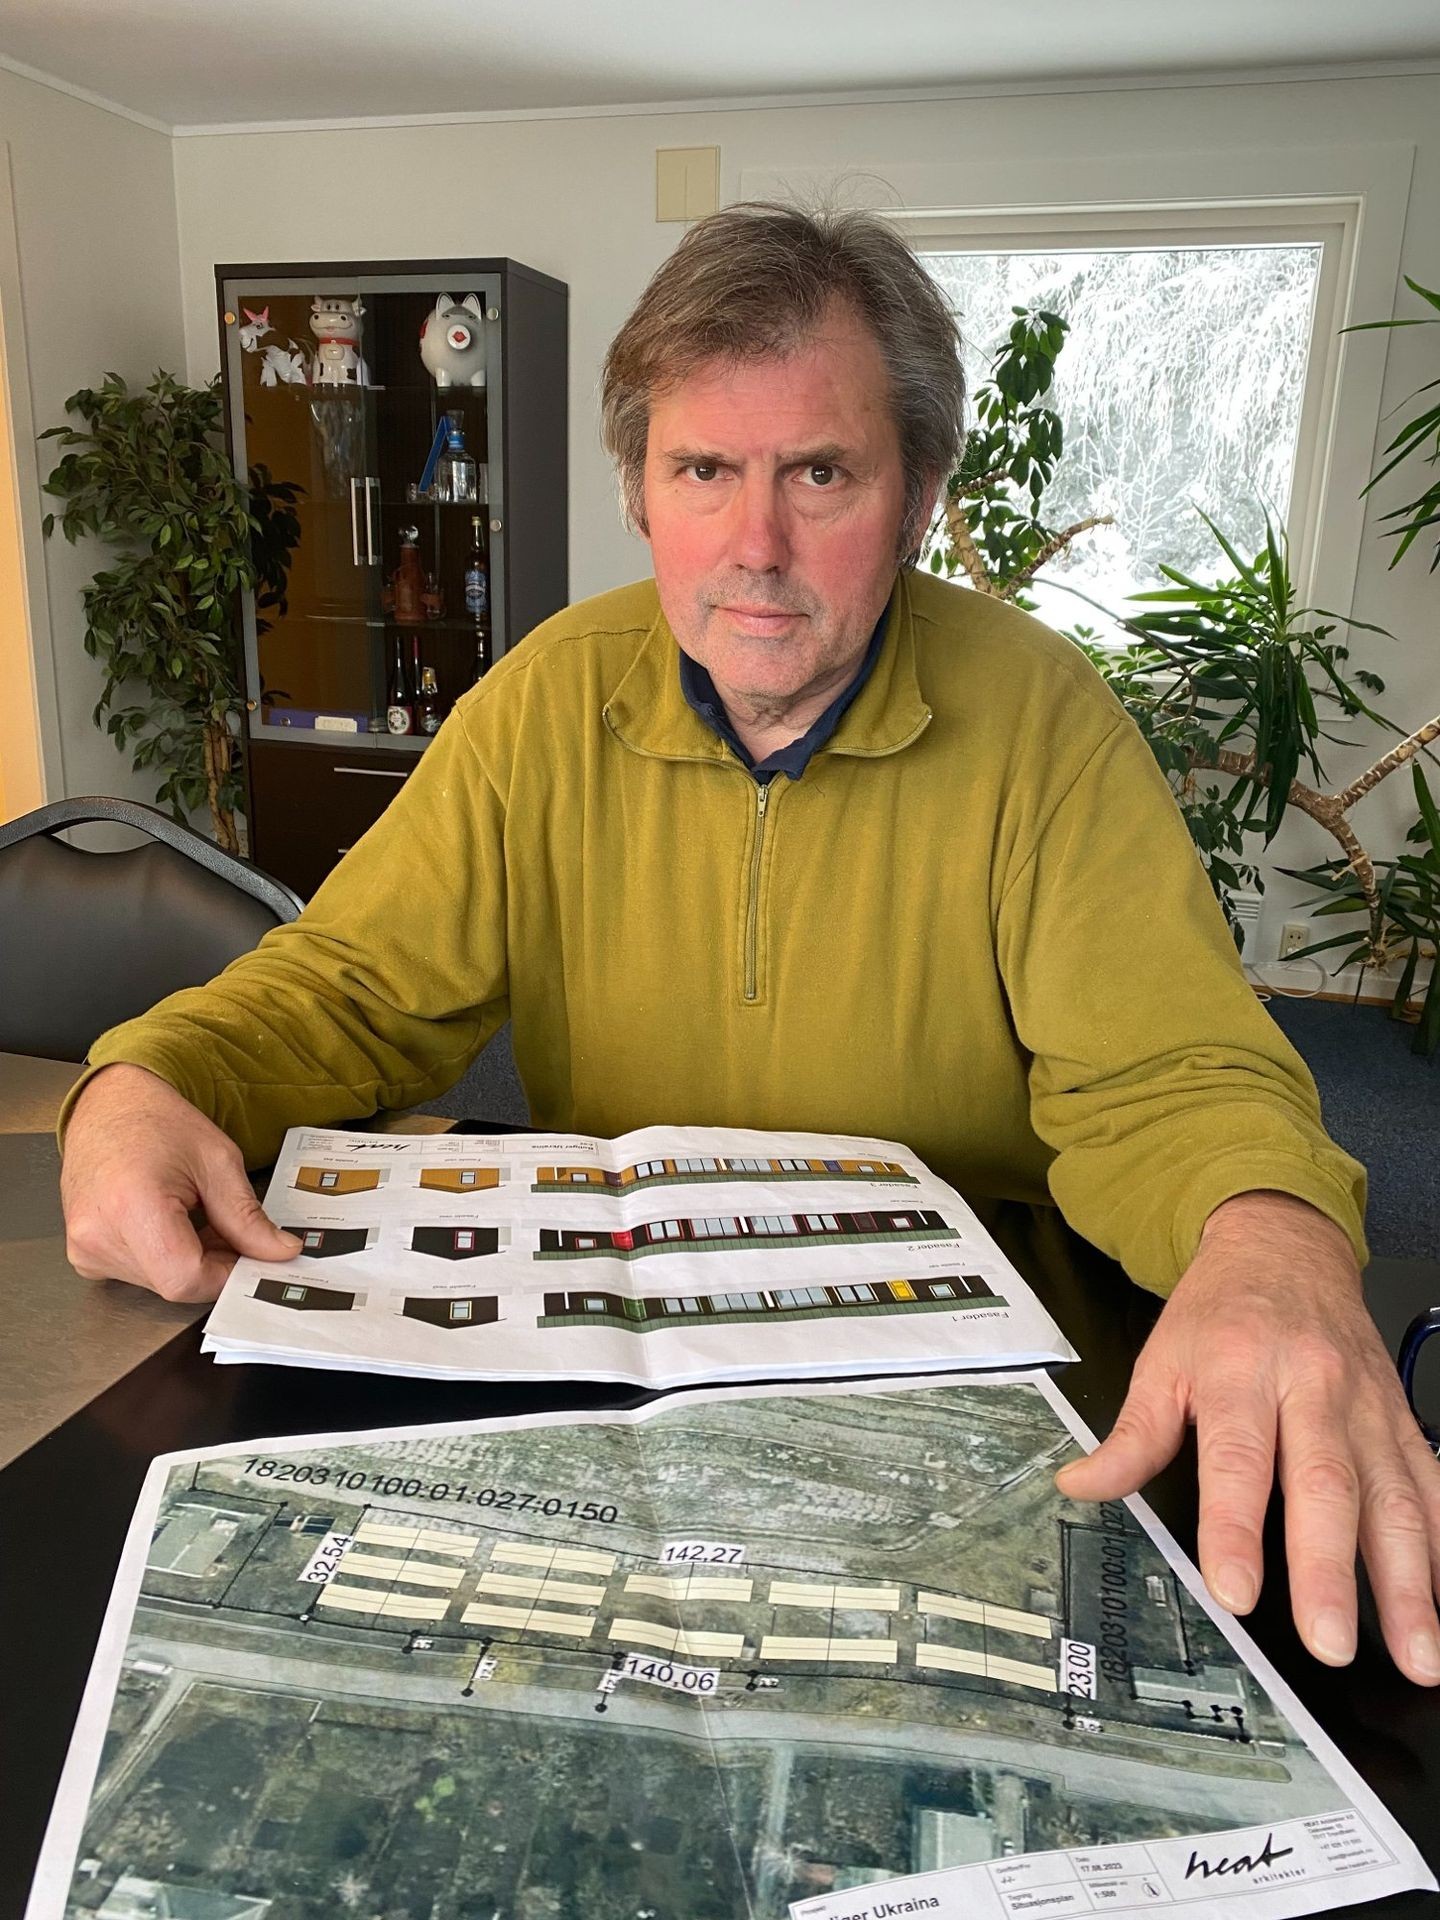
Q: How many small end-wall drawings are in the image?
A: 6